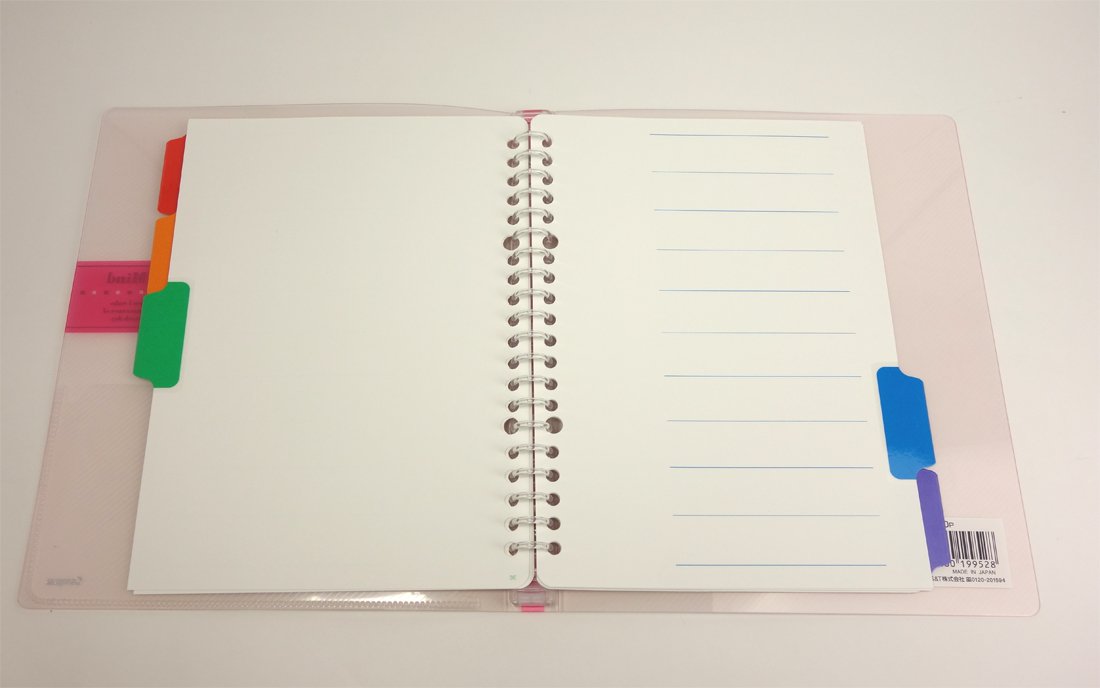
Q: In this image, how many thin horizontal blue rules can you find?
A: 11